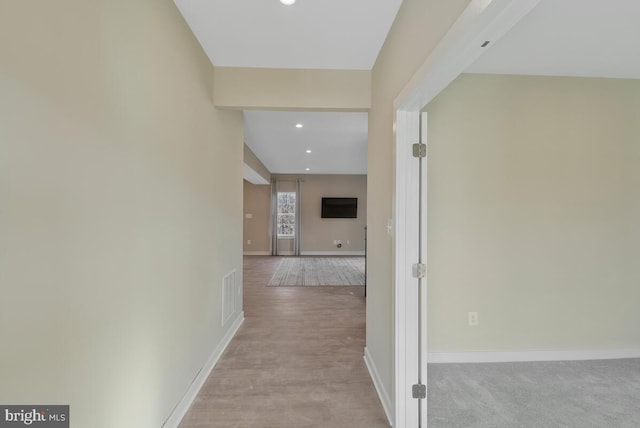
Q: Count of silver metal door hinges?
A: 3